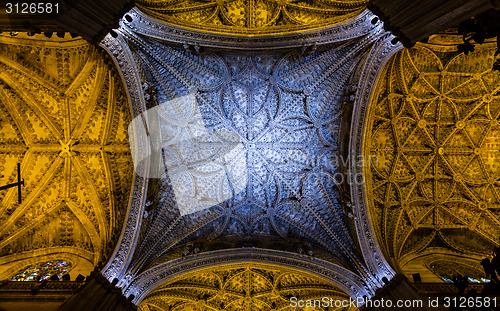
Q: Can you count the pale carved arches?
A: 4